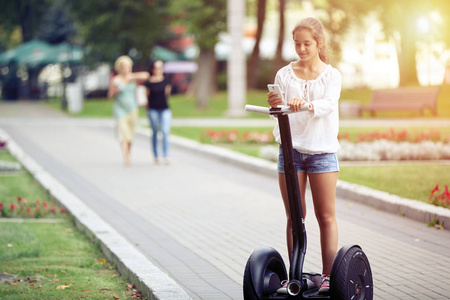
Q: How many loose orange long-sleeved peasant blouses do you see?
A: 0